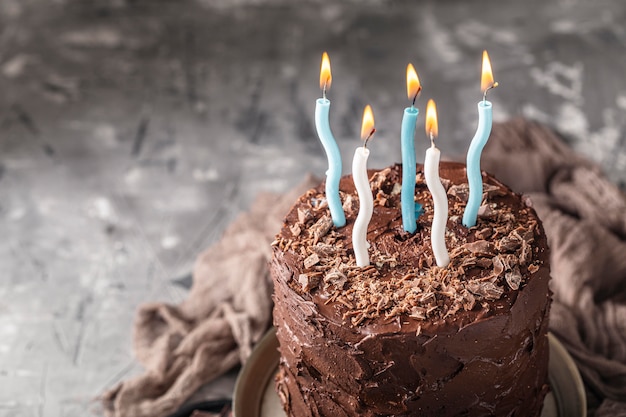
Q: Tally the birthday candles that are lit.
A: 5